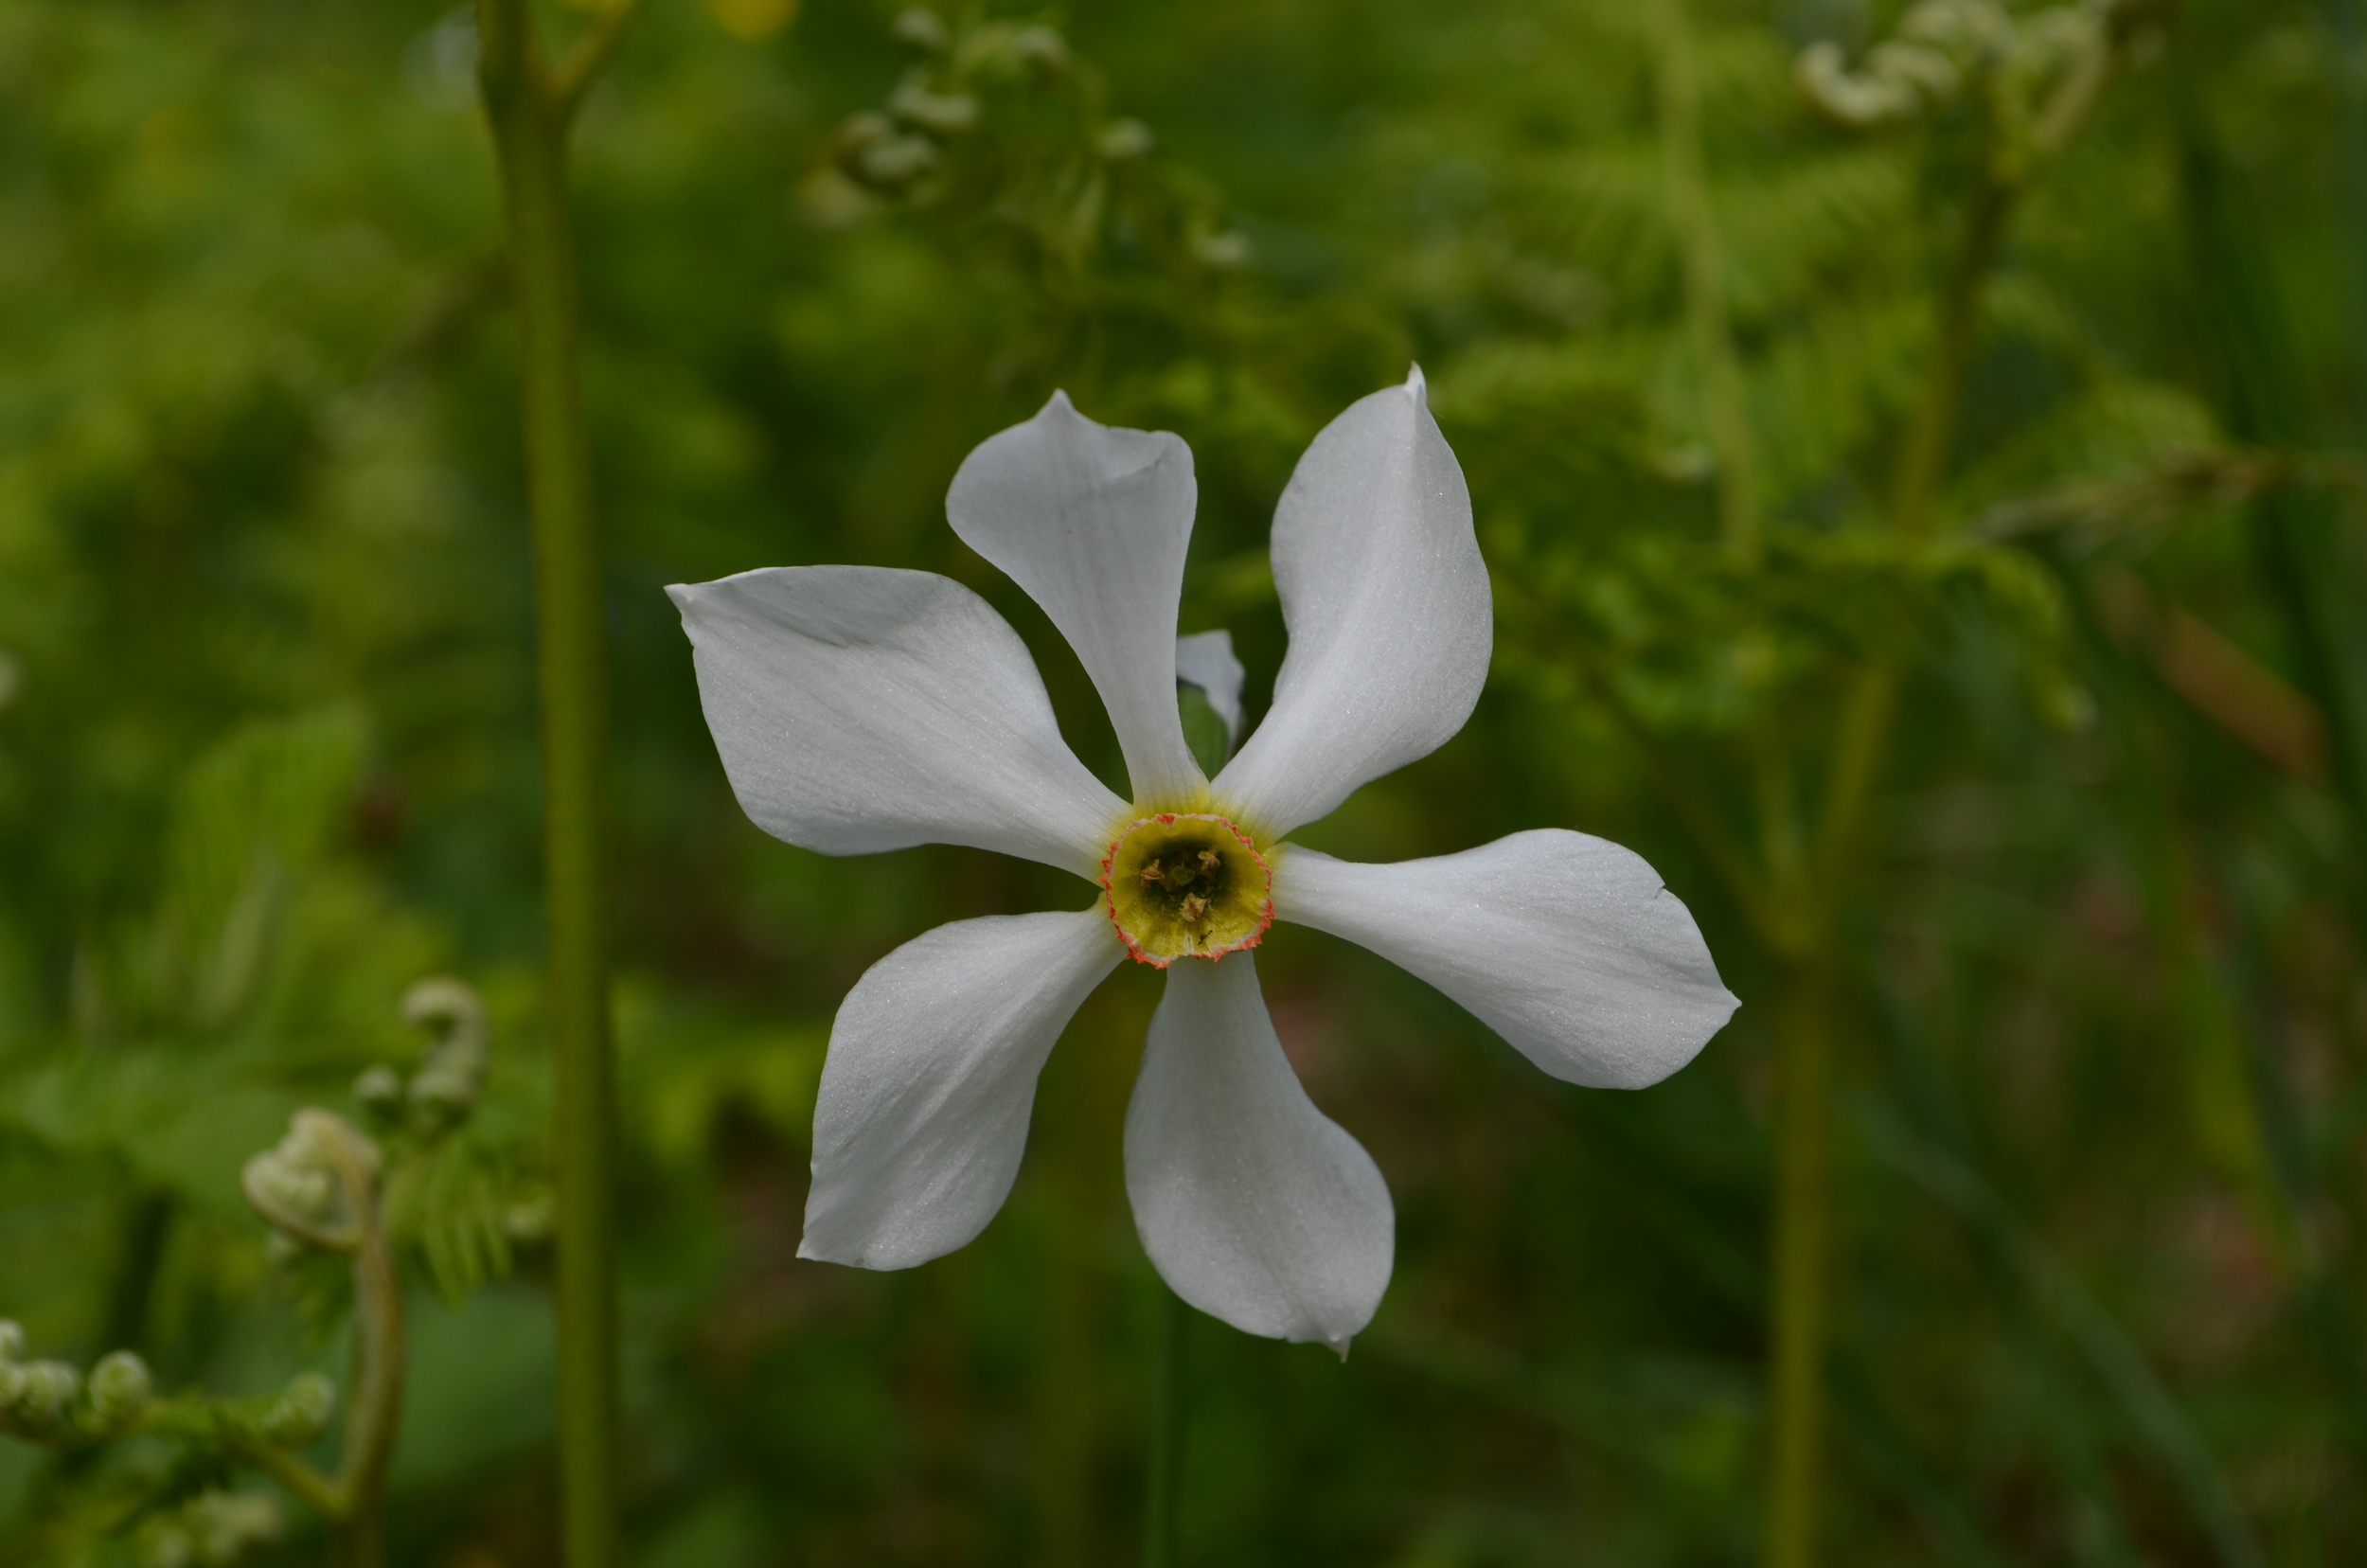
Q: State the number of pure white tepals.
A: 6